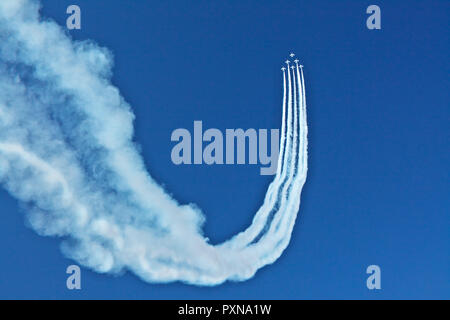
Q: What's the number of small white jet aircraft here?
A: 6